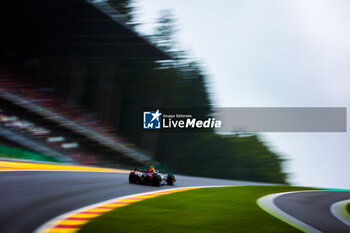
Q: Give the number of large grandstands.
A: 1